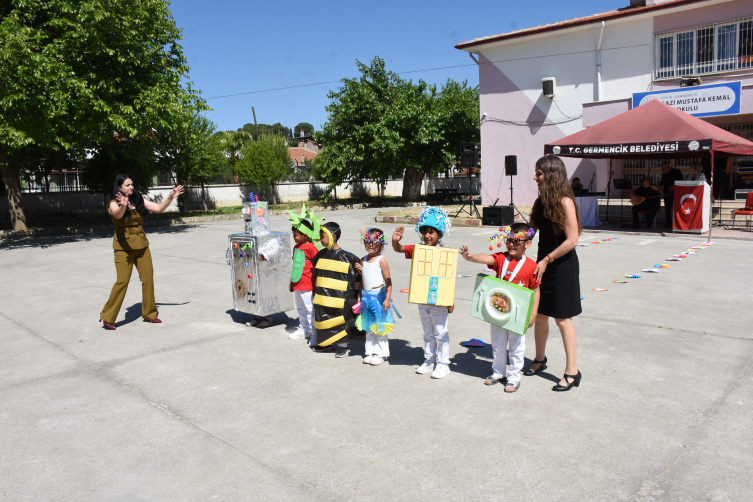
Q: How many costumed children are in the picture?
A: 6